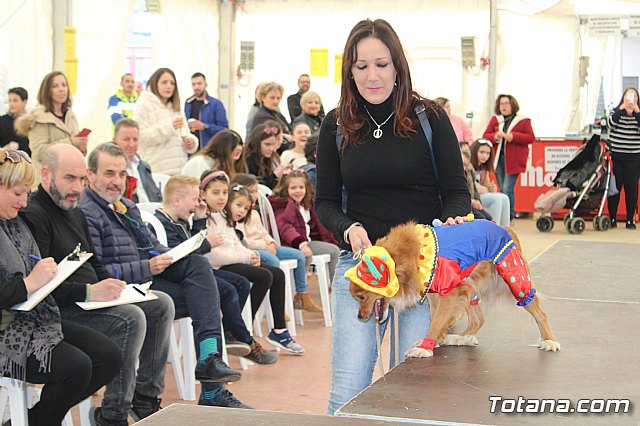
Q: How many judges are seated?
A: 3